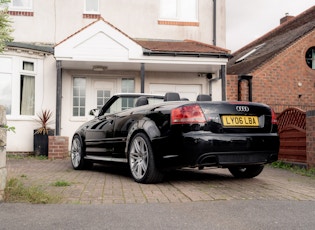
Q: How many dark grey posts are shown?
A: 3